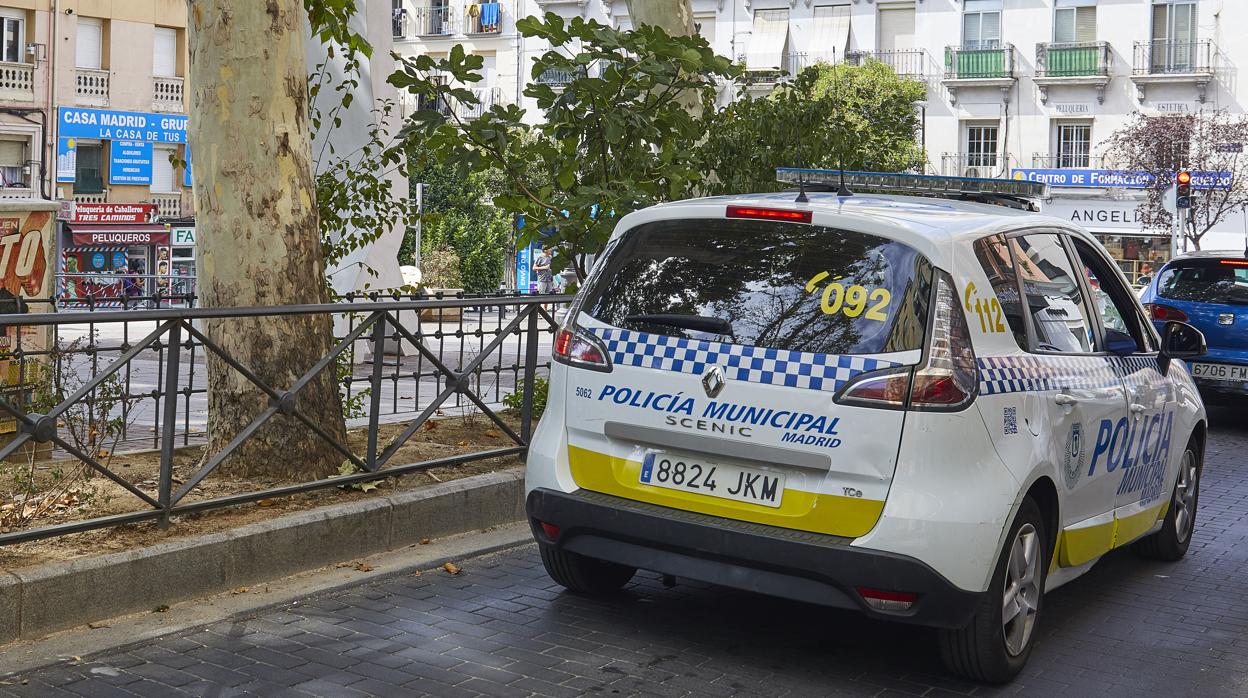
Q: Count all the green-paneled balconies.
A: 2